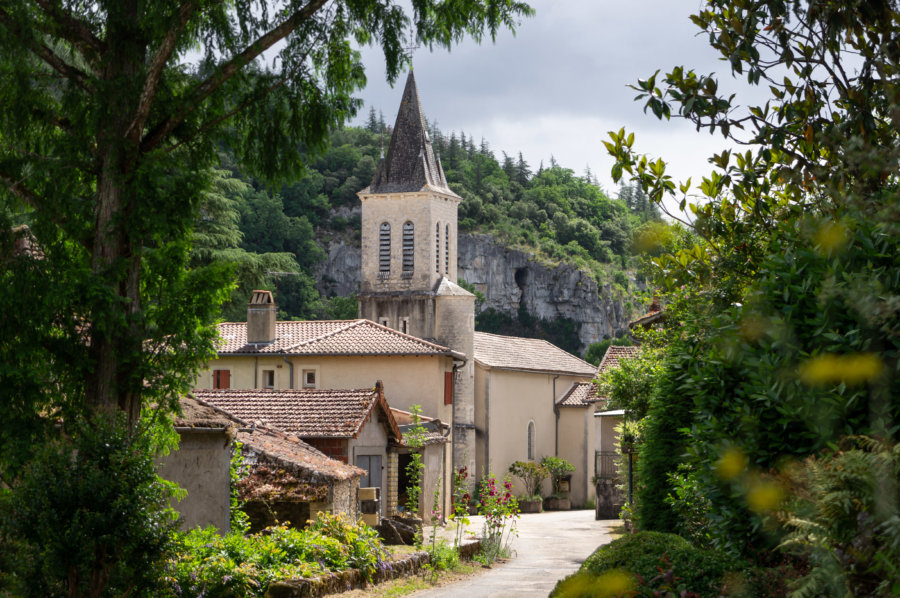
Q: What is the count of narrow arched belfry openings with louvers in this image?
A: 4